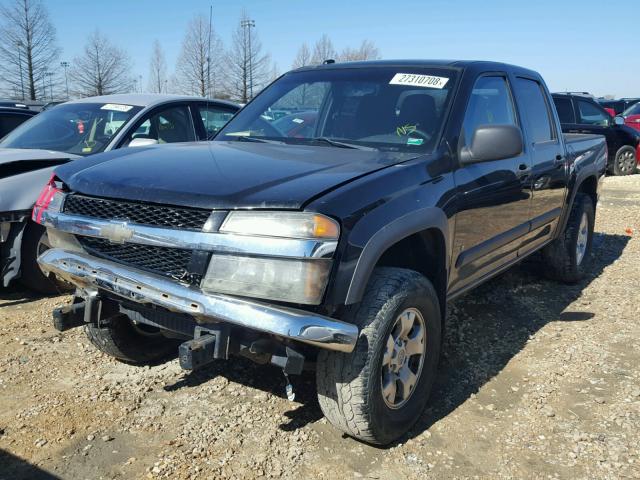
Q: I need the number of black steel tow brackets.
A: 2